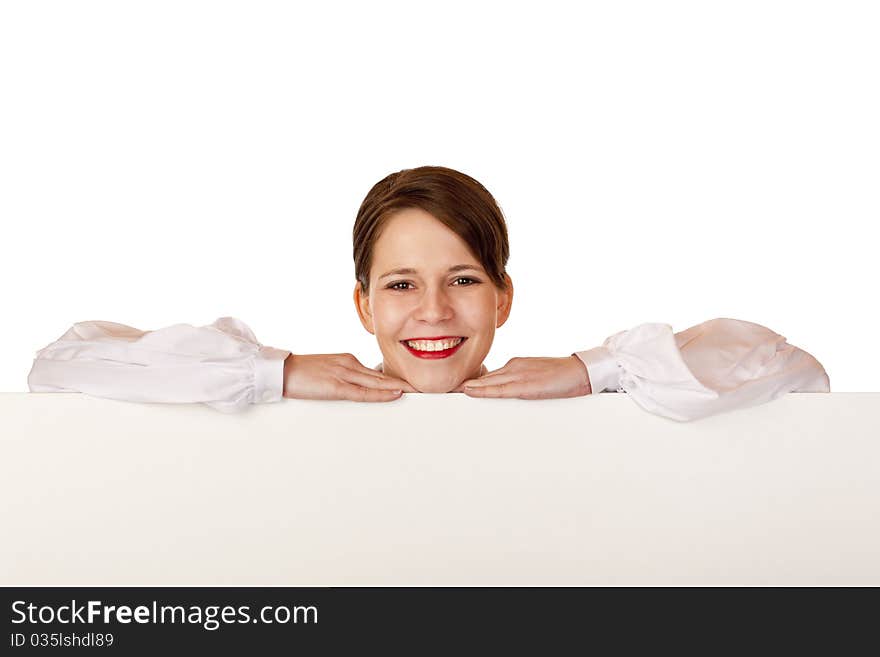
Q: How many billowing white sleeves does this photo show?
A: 2